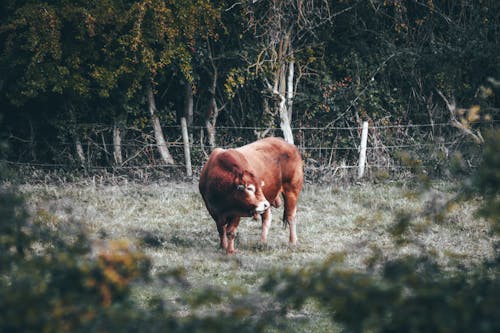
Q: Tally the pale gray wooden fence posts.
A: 2